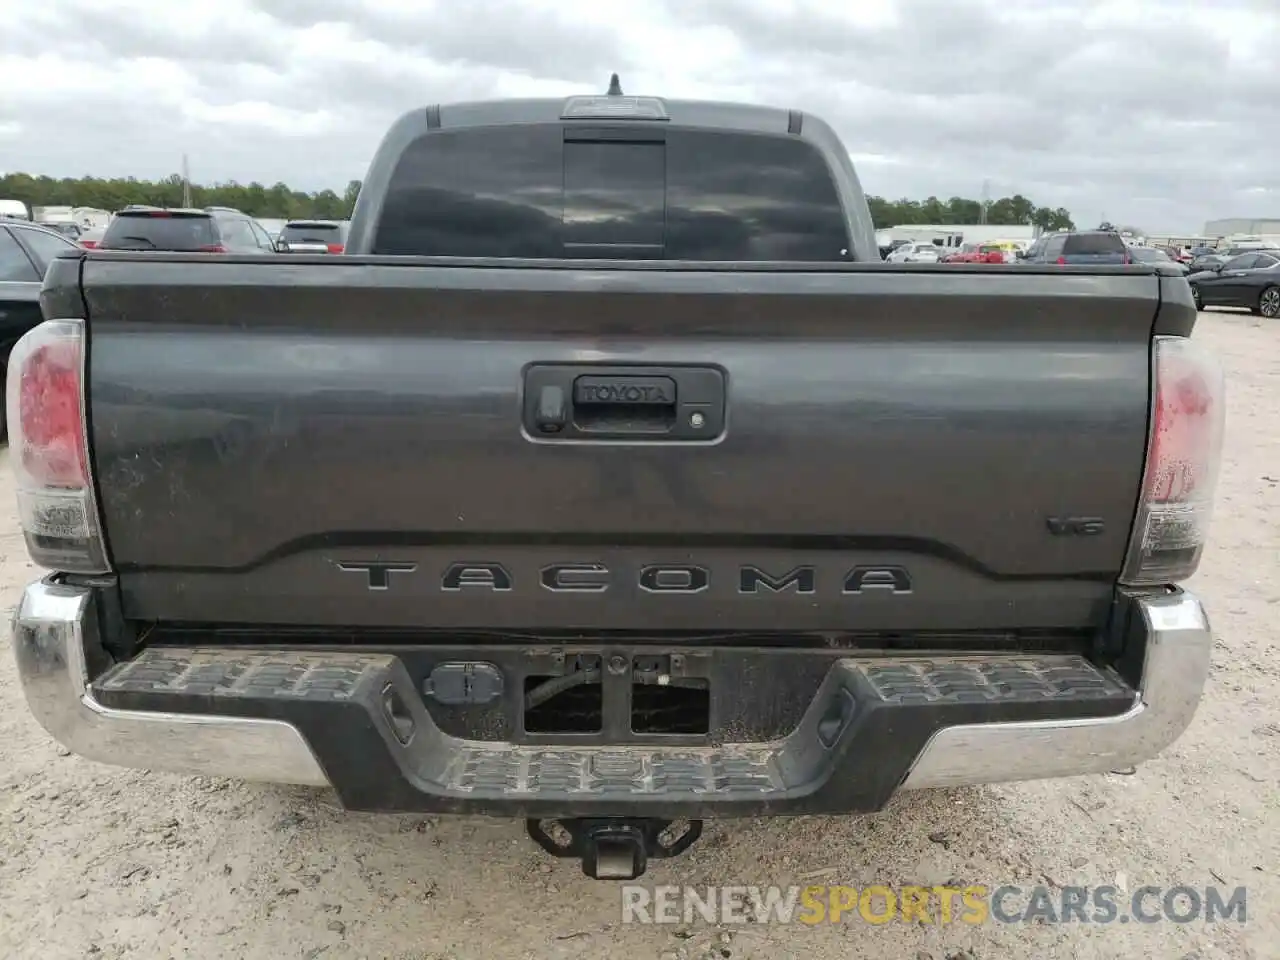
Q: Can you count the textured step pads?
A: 3